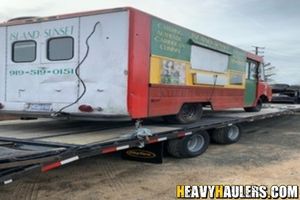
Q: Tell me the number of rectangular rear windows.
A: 2